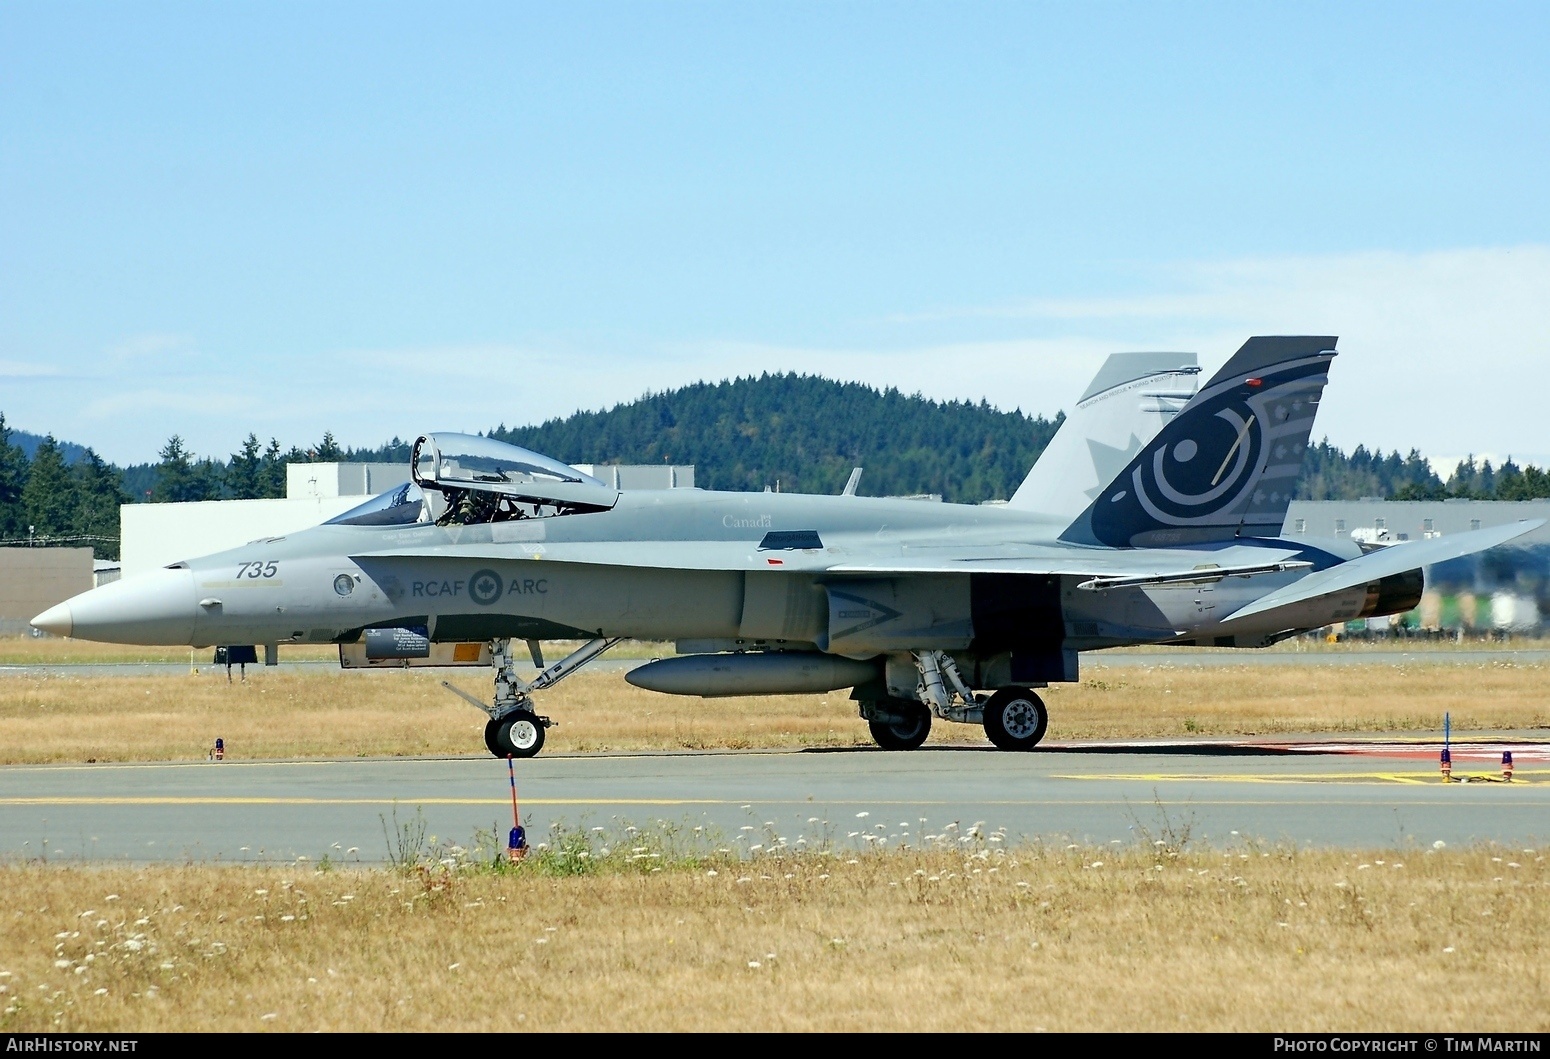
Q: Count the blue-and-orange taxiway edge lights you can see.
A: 4